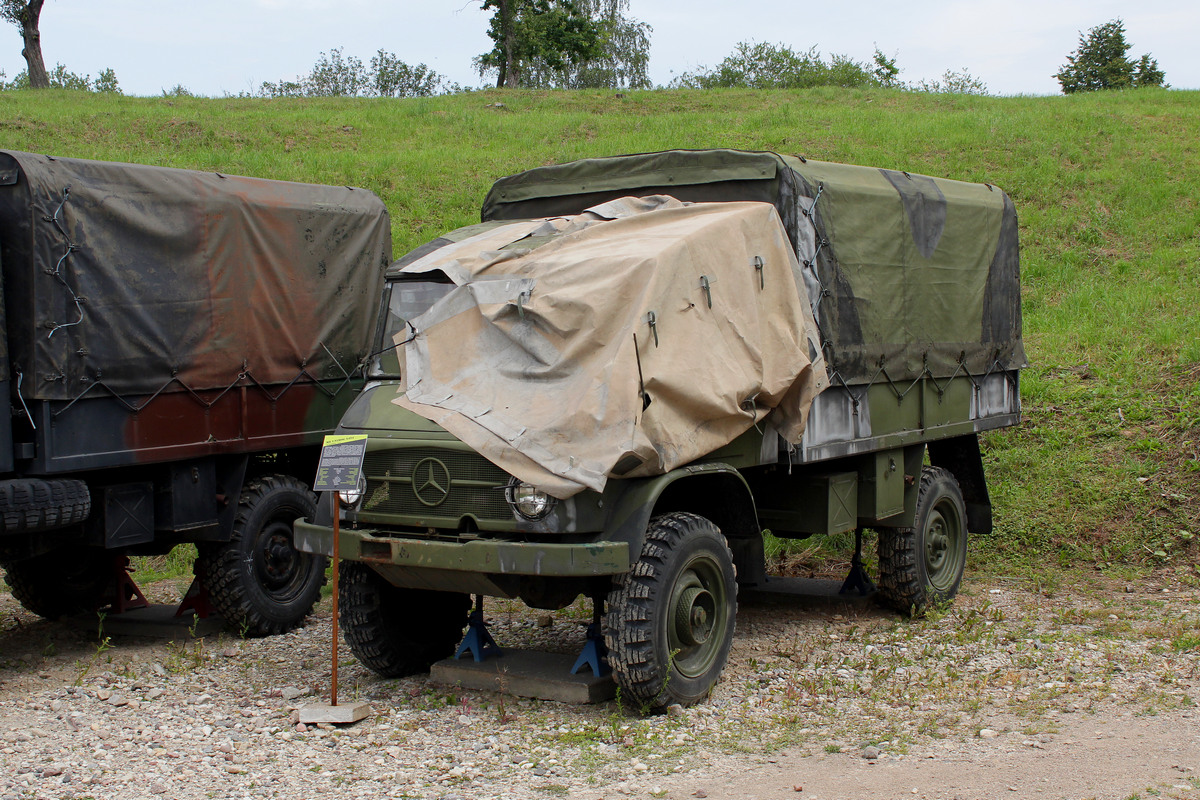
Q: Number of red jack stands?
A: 2